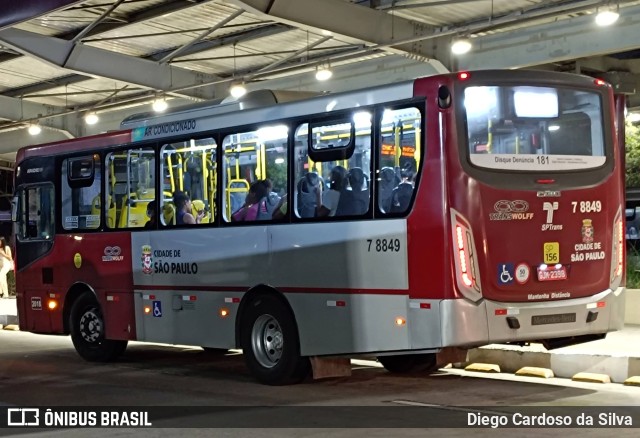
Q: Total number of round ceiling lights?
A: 7